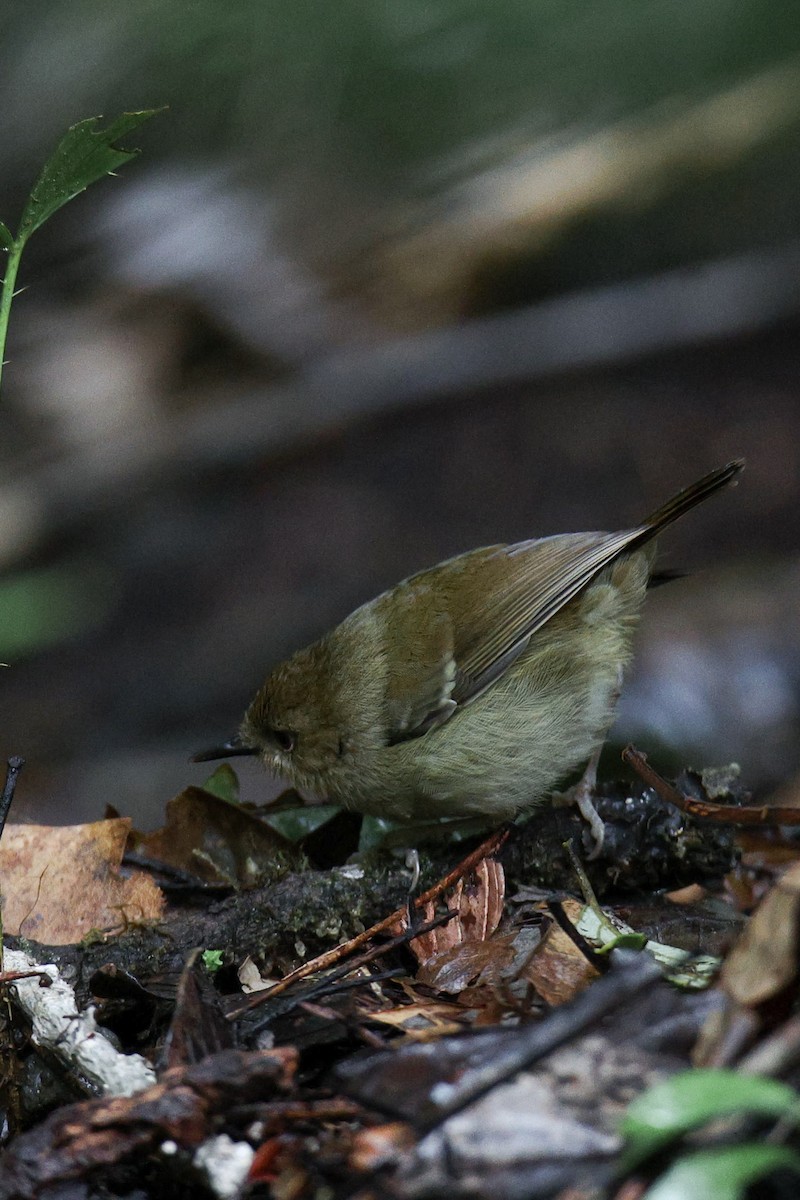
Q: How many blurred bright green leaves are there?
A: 2